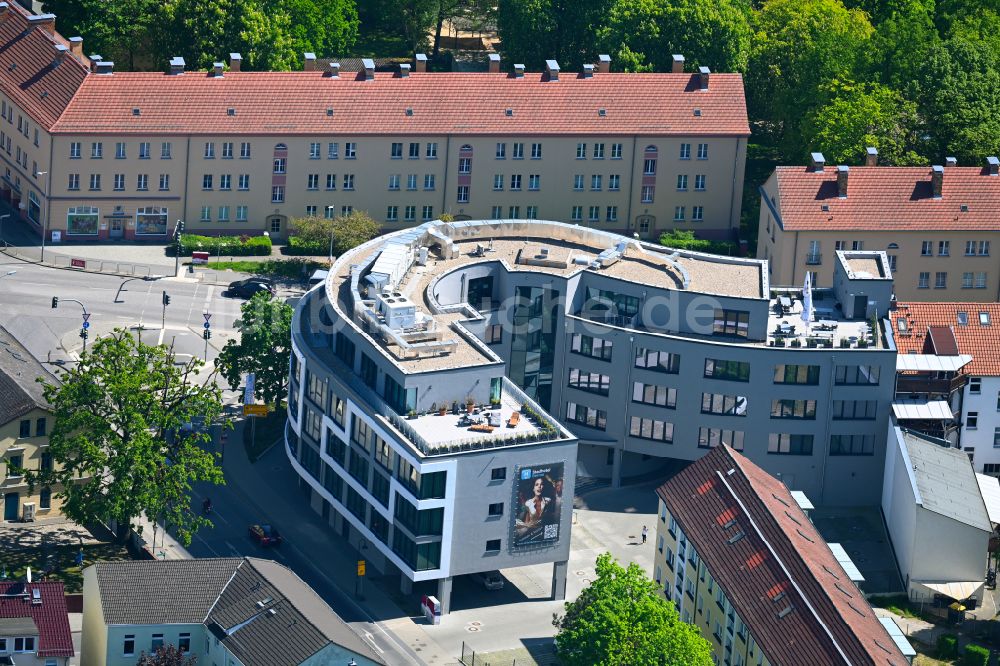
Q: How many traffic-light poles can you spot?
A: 4